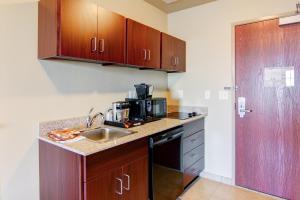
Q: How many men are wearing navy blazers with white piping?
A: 0